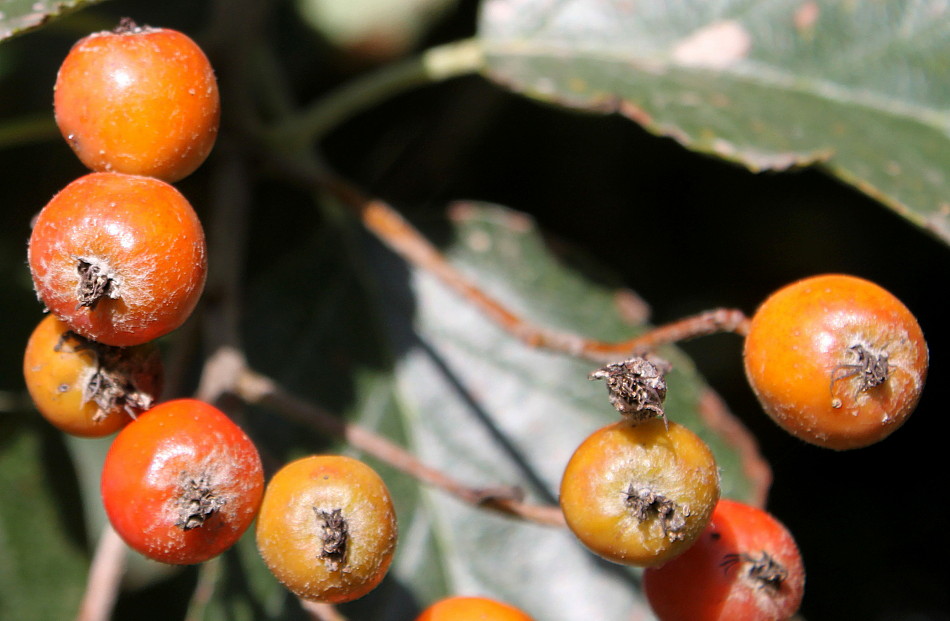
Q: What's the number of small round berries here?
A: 9